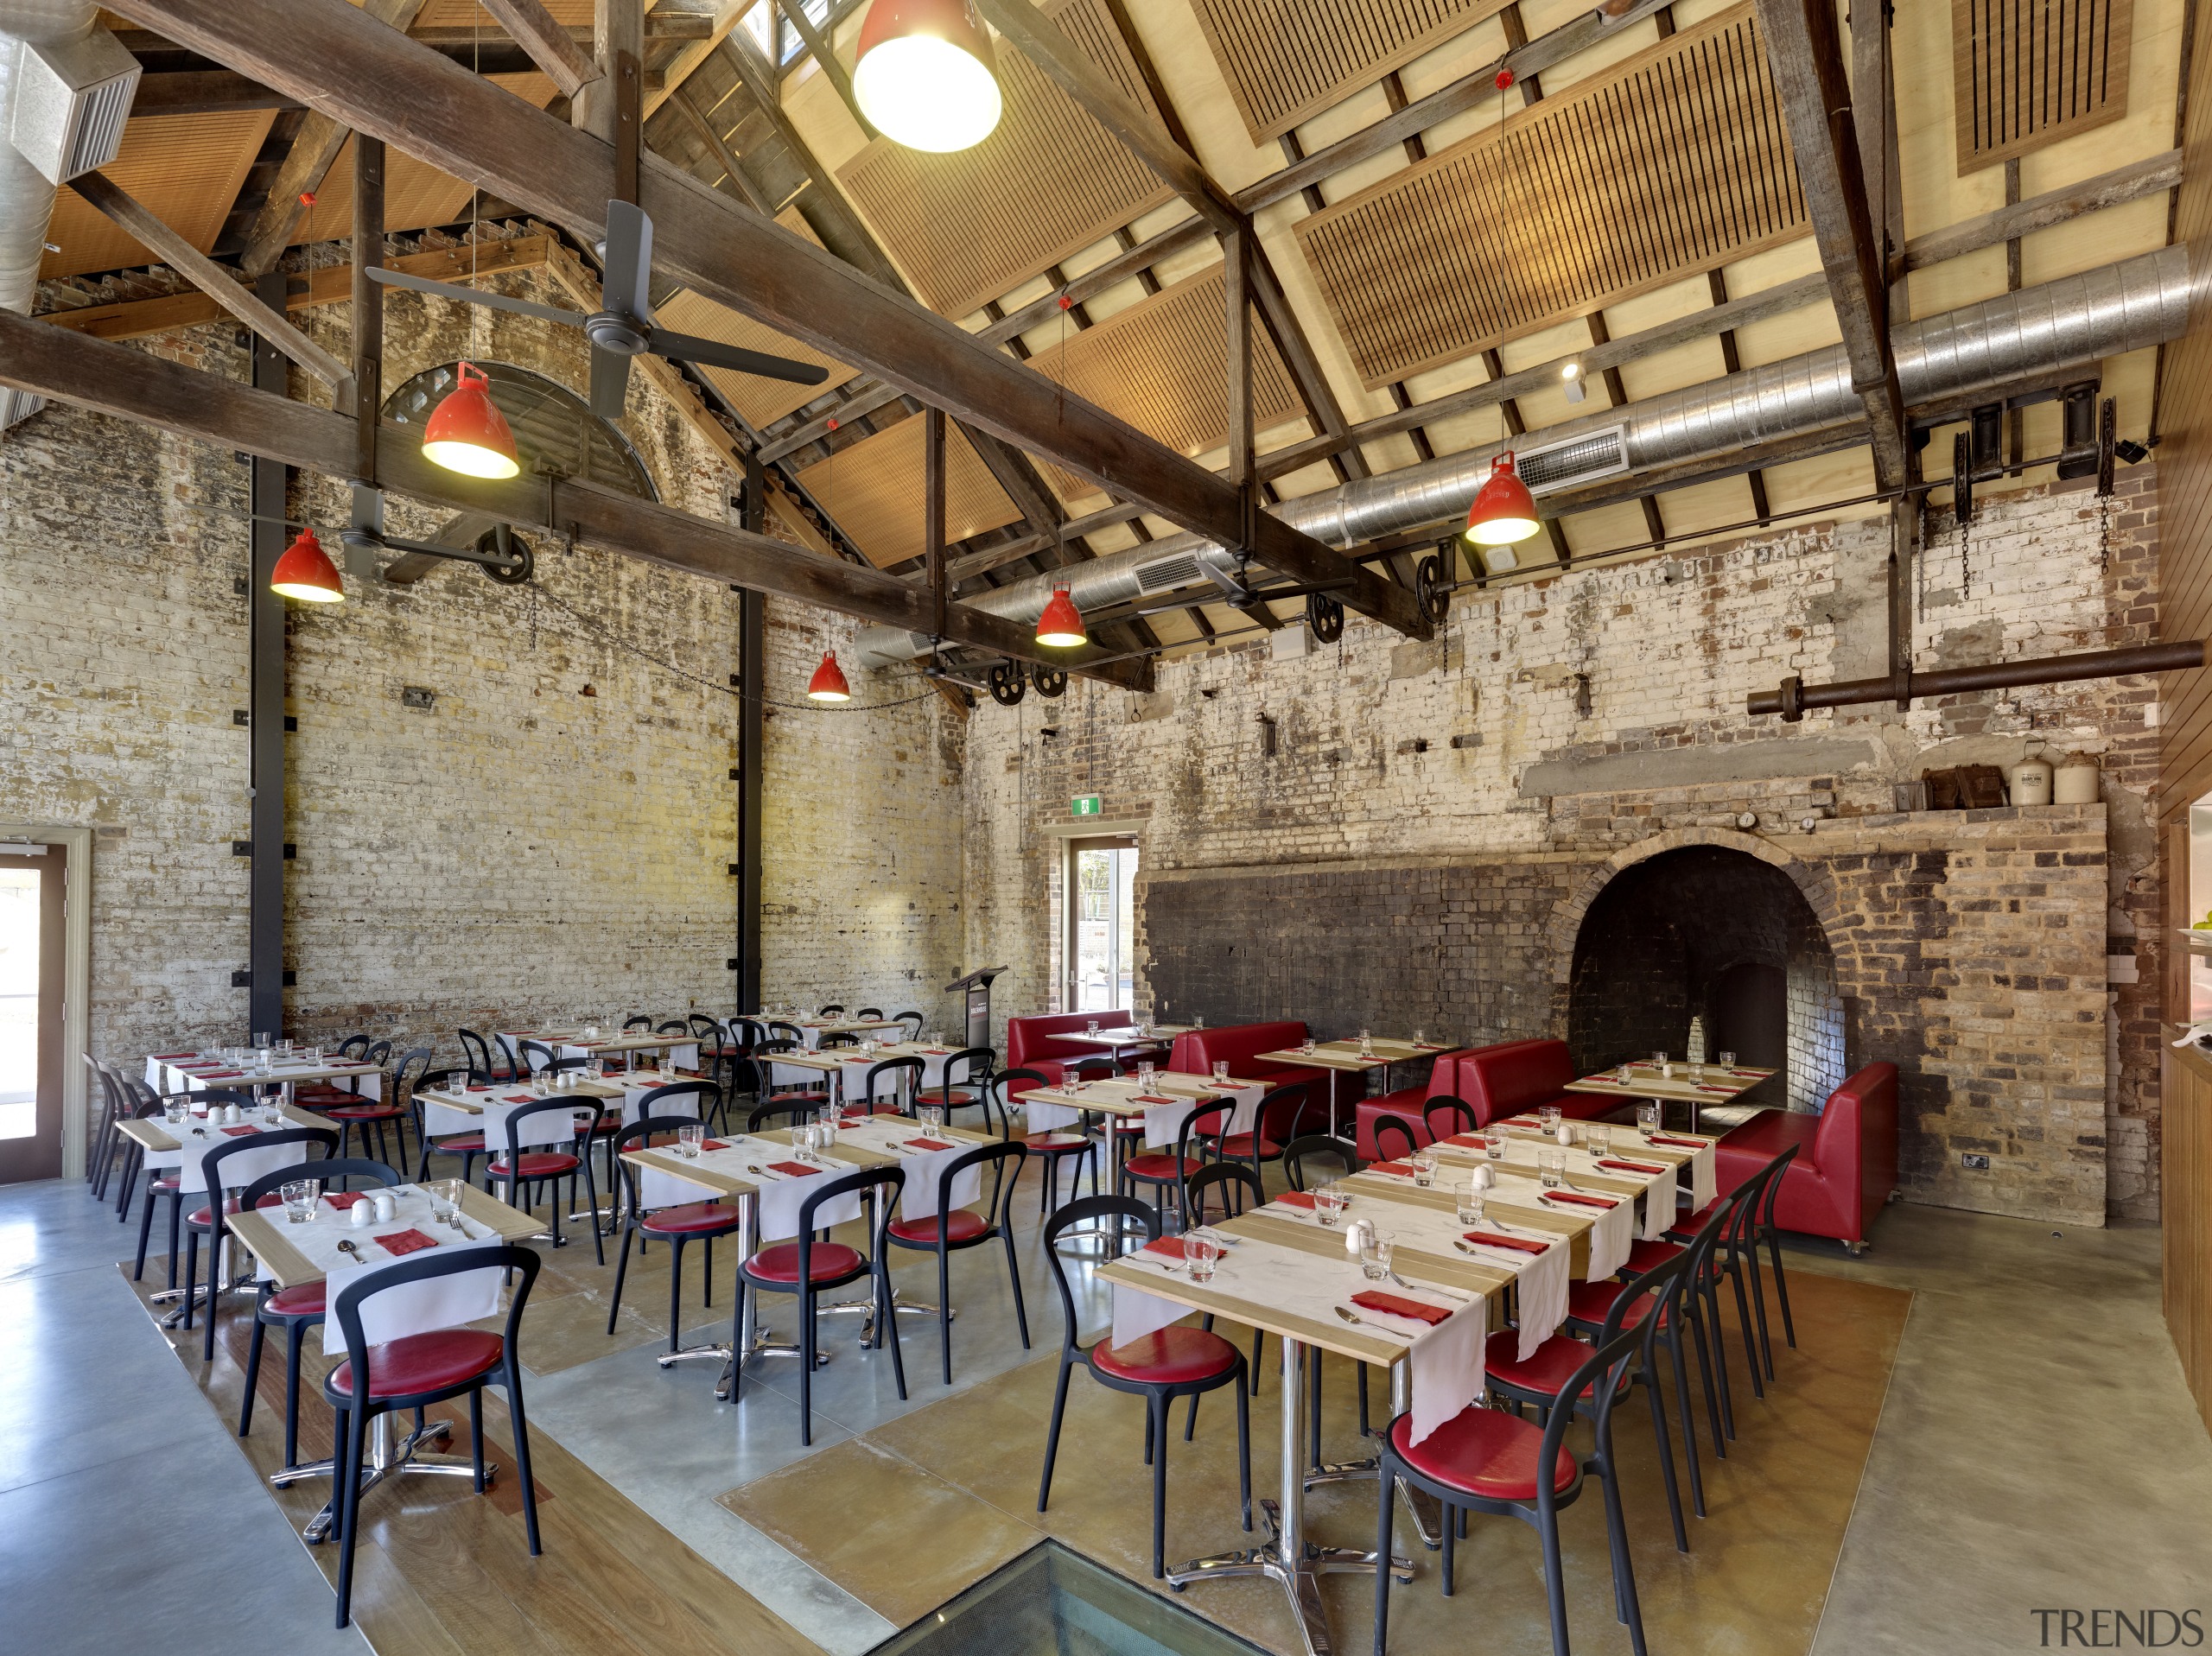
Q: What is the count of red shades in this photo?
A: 6